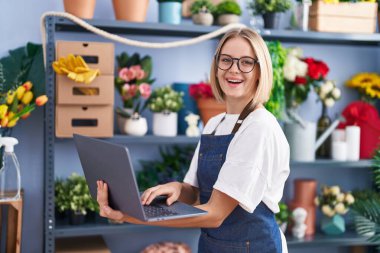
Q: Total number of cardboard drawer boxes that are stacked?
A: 3